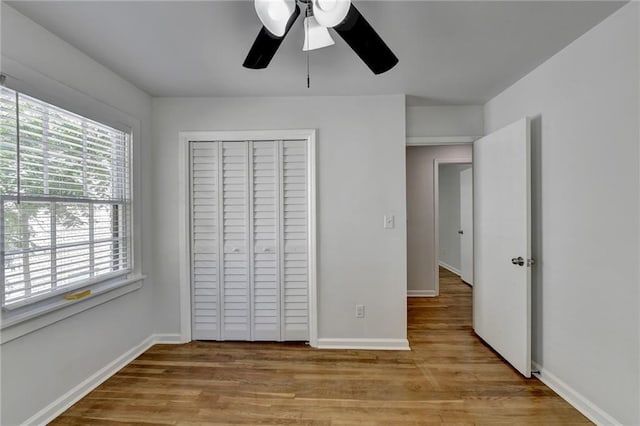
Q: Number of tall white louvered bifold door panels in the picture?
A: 4